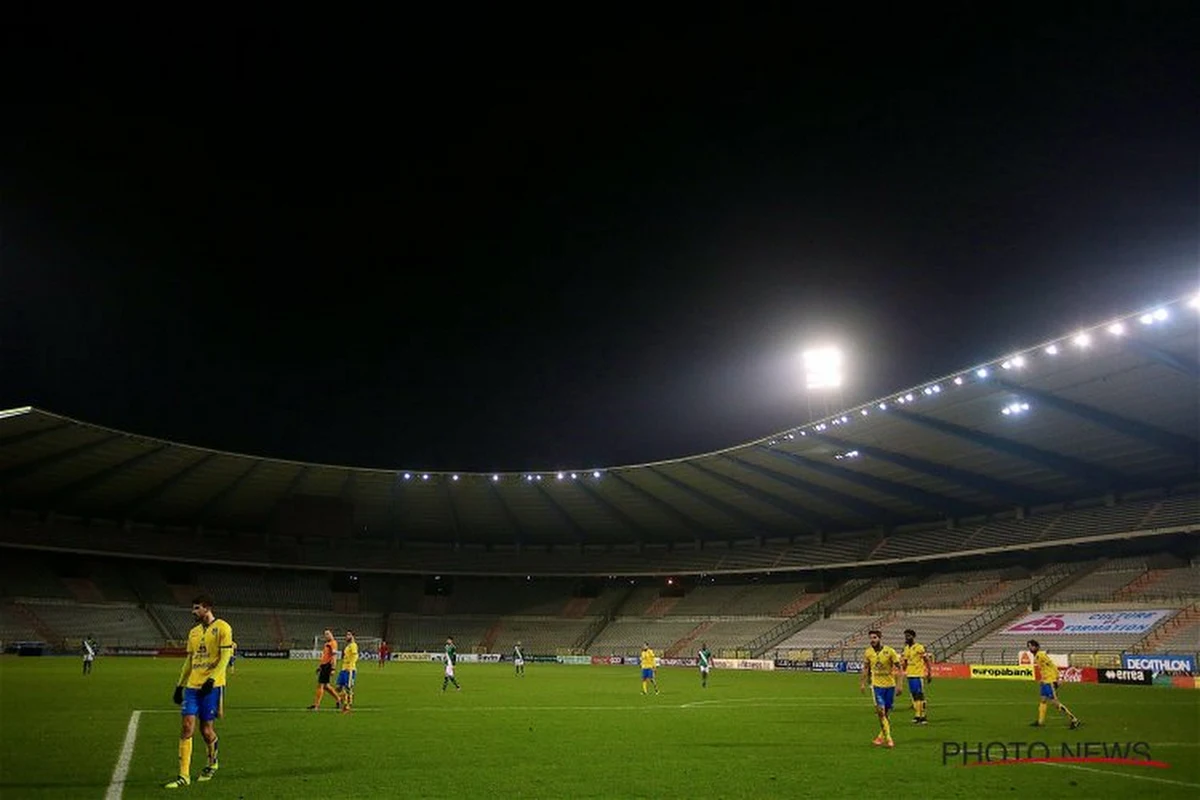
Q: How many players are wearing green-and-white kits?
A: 4